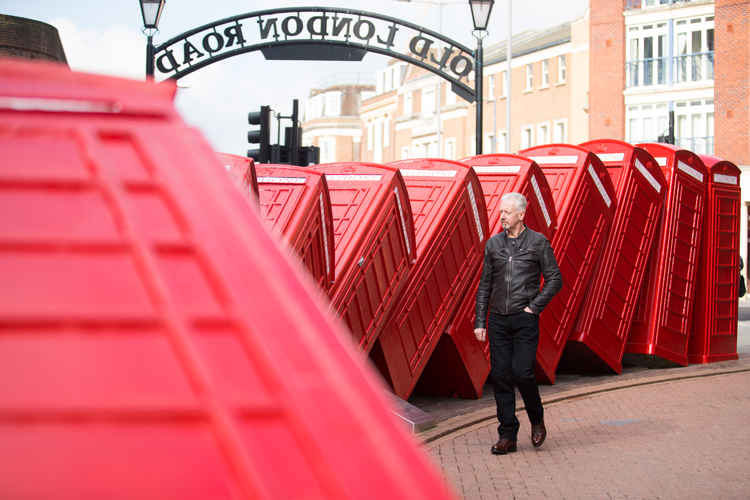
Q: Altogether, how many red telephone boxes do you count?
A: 10